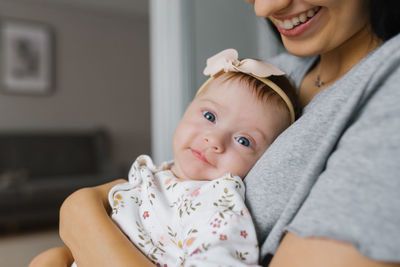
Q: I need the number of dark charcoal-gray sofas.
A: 1